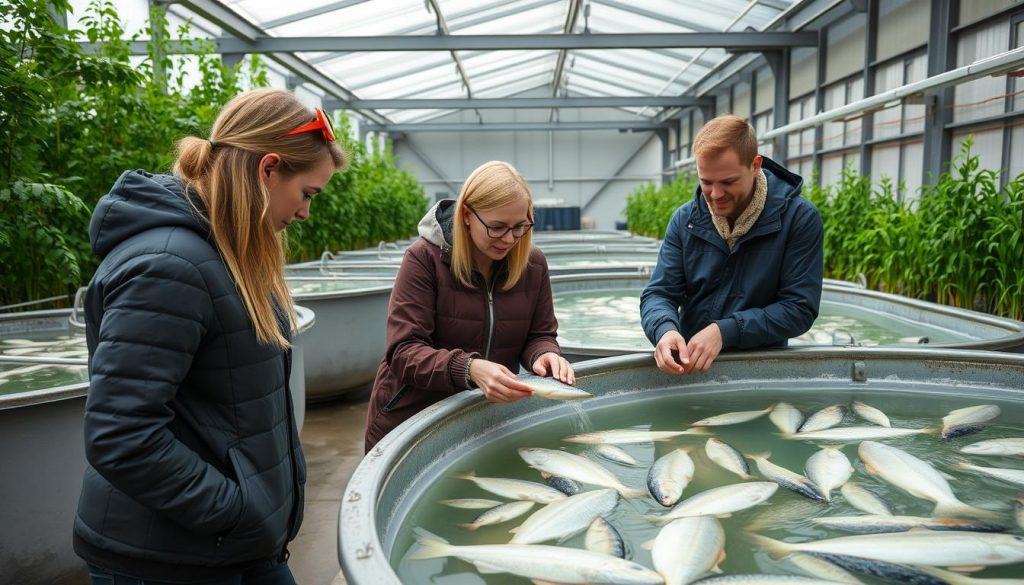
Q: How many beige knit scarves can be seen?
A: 1